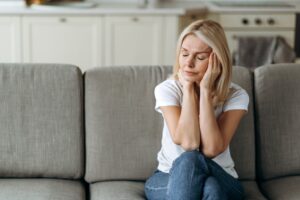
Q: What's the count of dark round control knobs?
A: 3